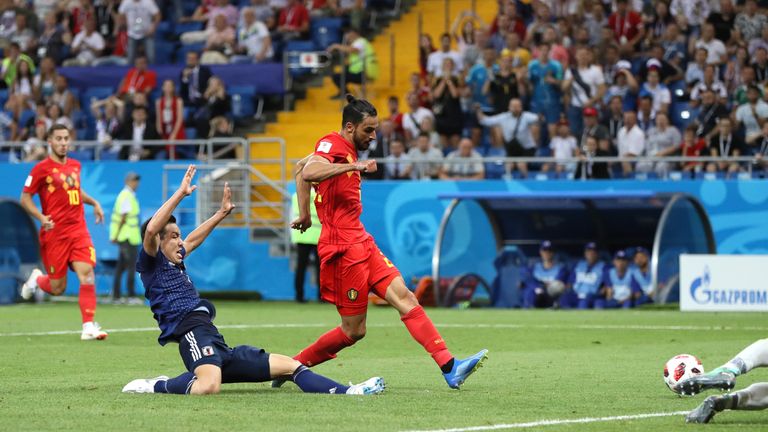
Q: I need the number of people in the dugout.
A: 4